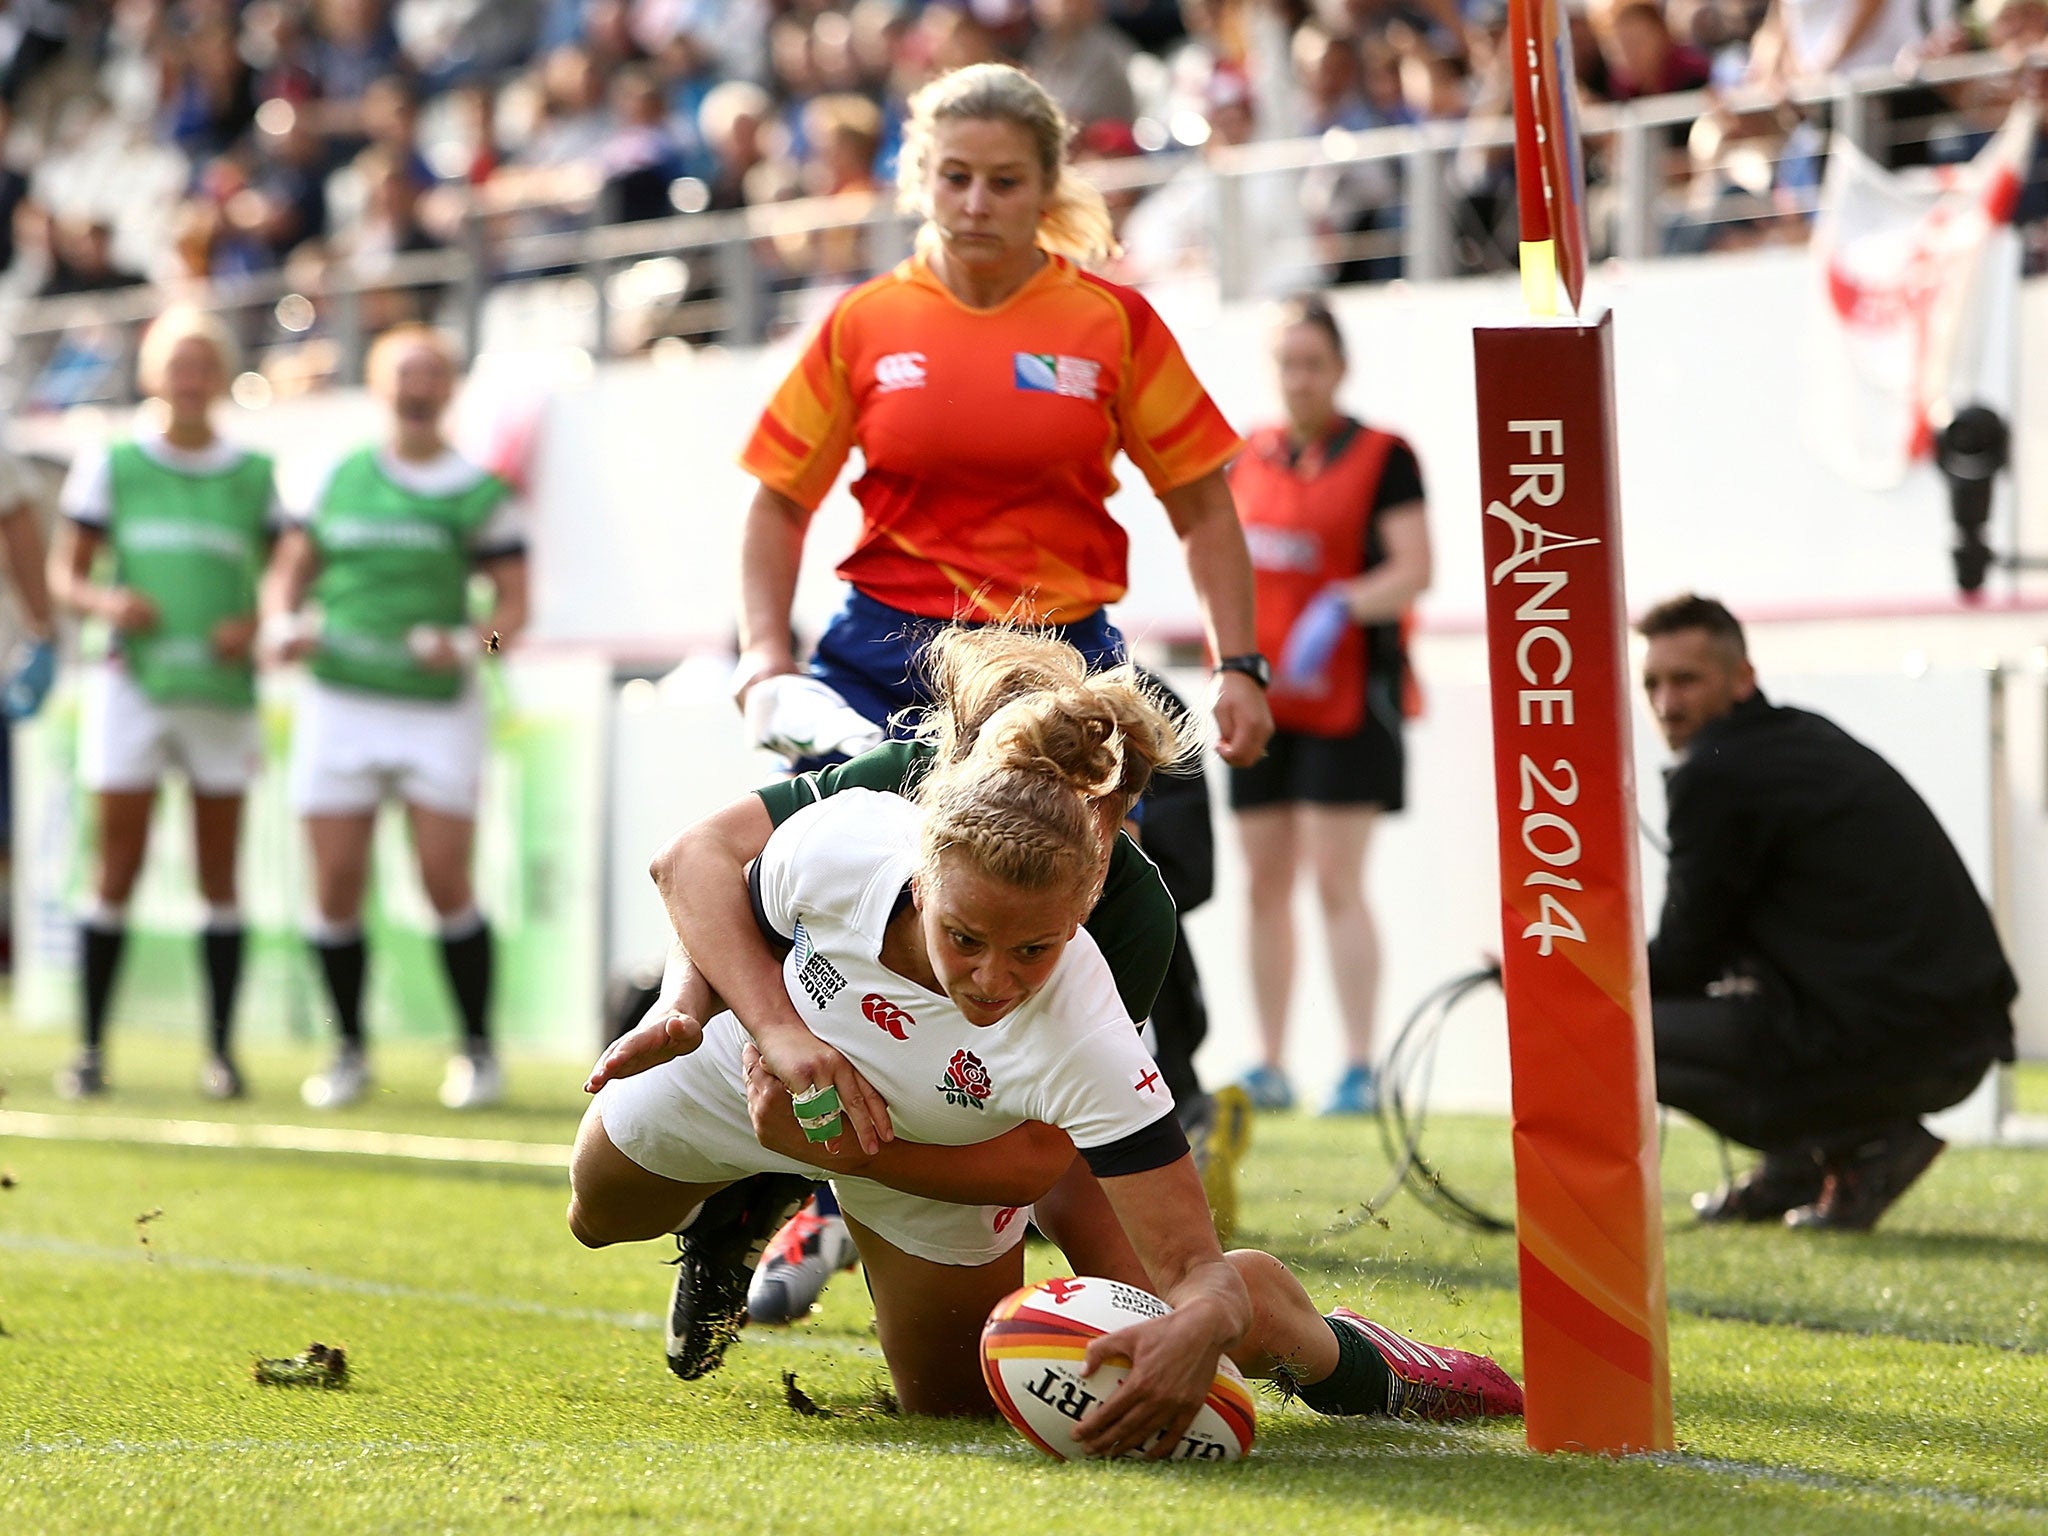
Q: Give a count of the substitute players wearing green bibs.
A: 2